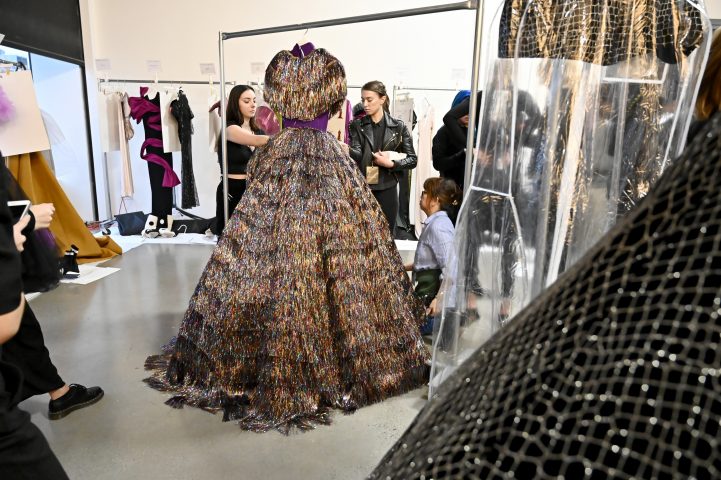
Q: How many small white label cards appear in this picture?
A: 6